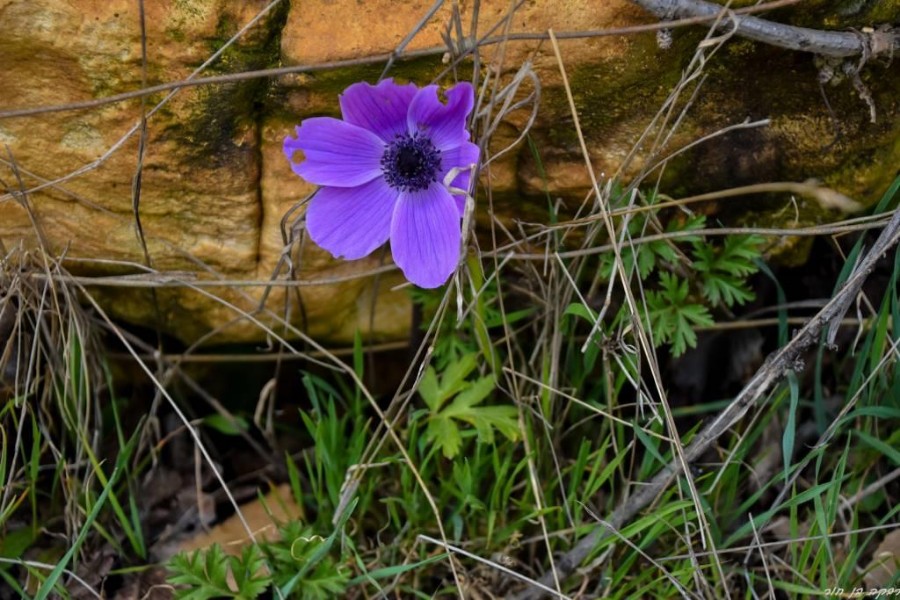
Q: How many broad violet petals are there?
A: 6